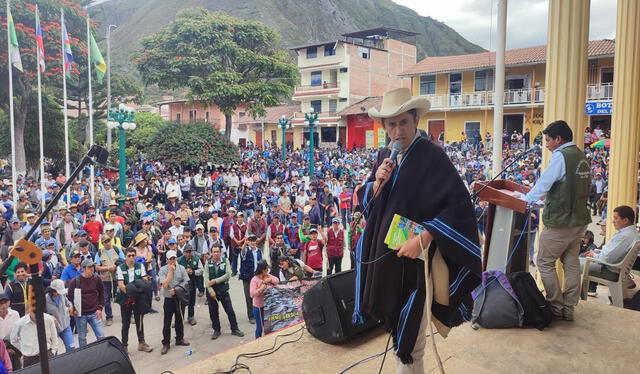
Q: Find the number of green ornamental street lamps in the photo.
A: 3